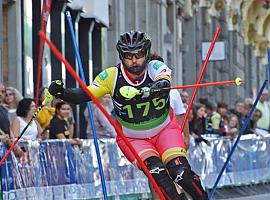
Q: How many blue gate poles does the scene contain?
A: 2